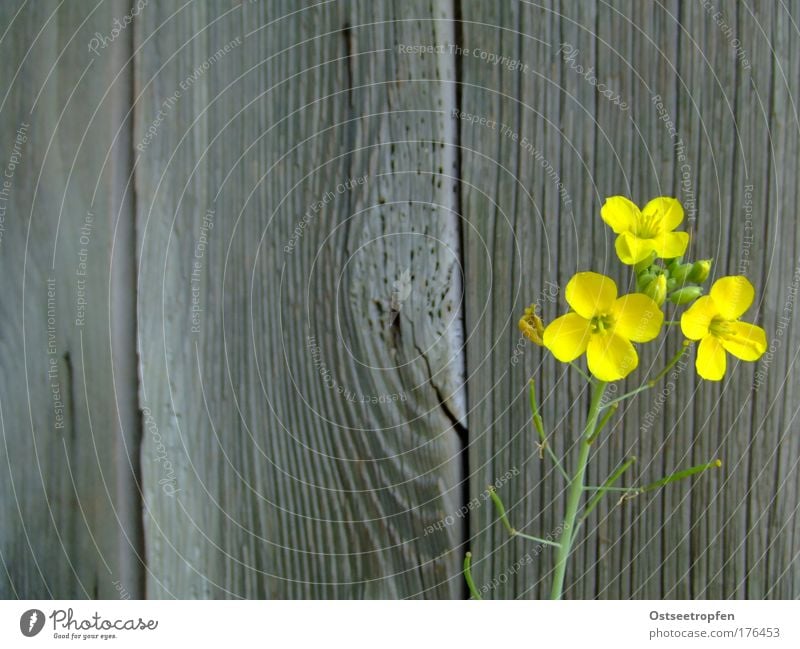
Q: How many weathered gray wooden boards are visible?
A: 3